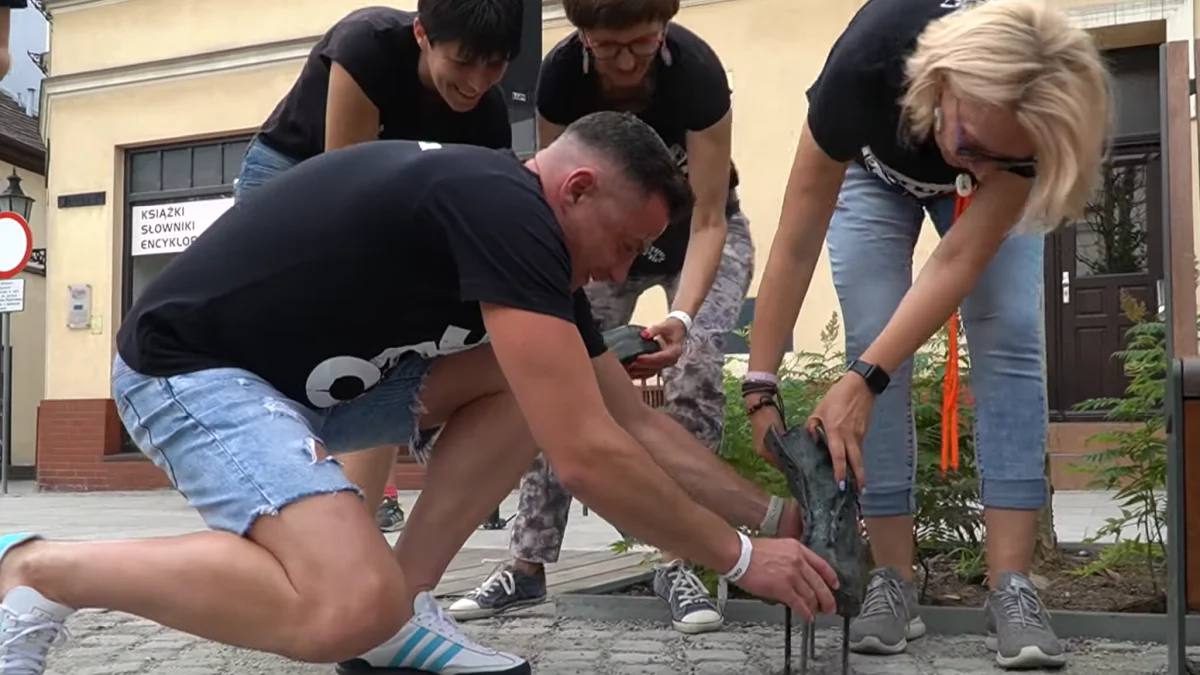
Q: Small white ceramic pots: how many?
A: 0